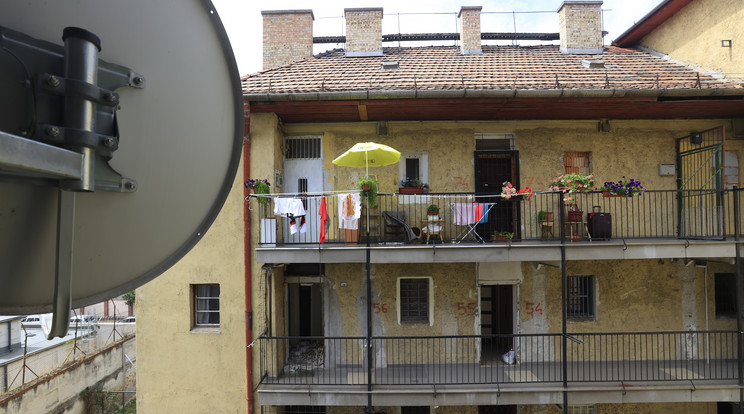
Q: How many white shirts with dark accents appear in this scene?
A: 1